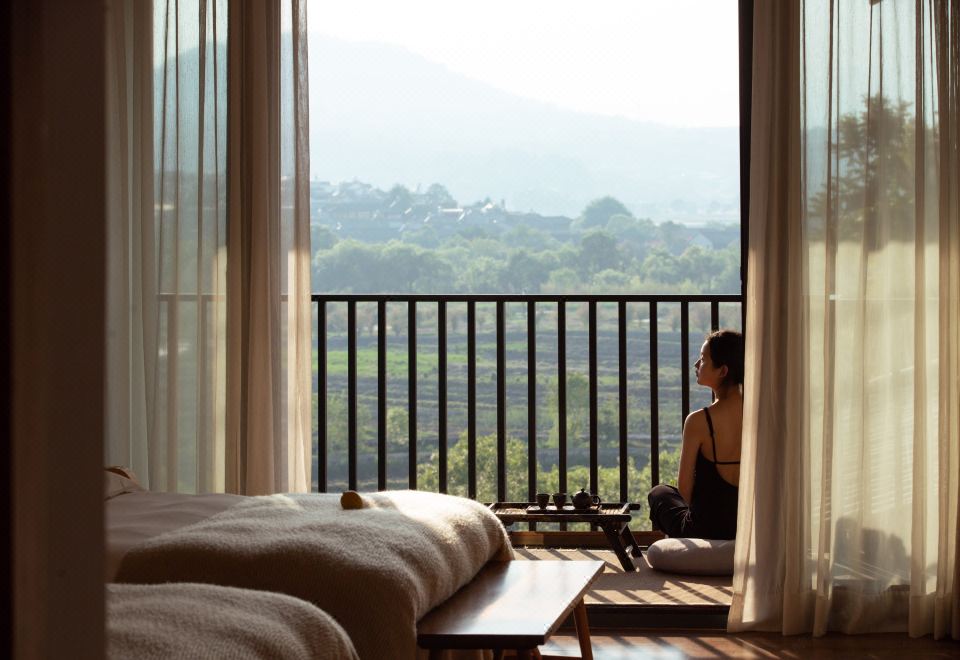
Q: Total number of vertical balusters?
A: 14